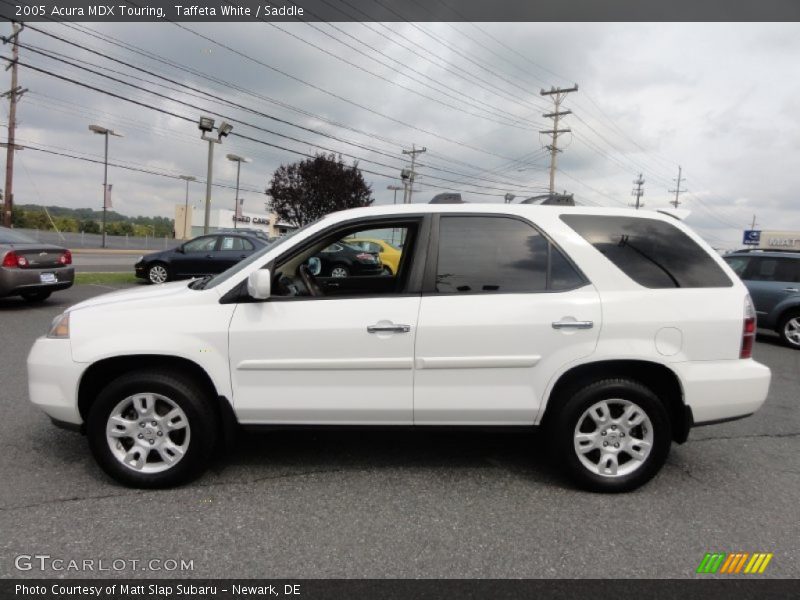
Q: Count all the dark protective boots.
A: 0